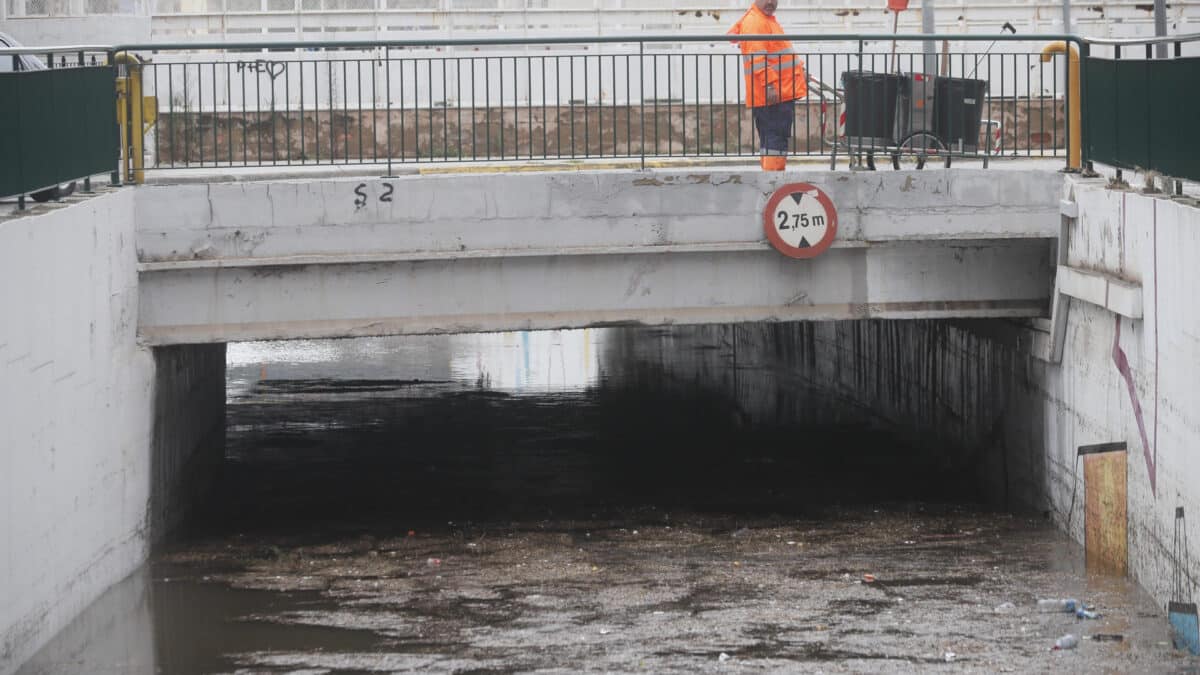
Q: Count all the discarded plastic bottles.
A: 3